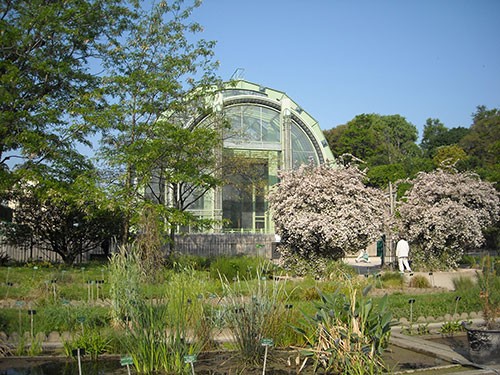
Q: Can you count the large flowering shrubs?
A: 2